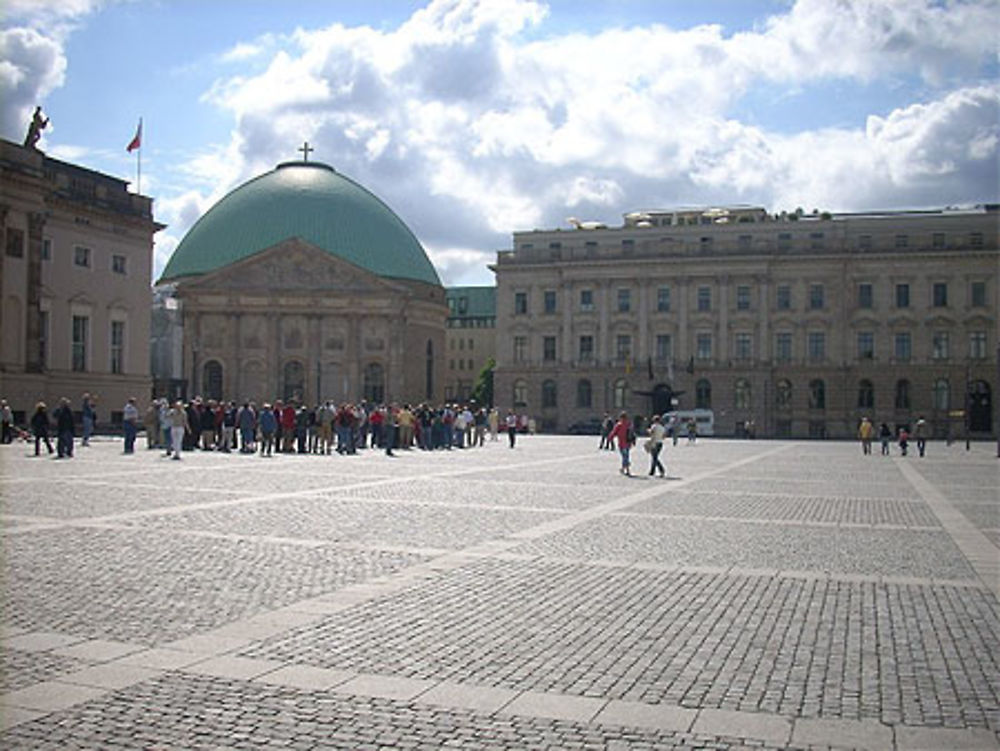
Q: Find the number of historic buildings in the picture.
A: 3